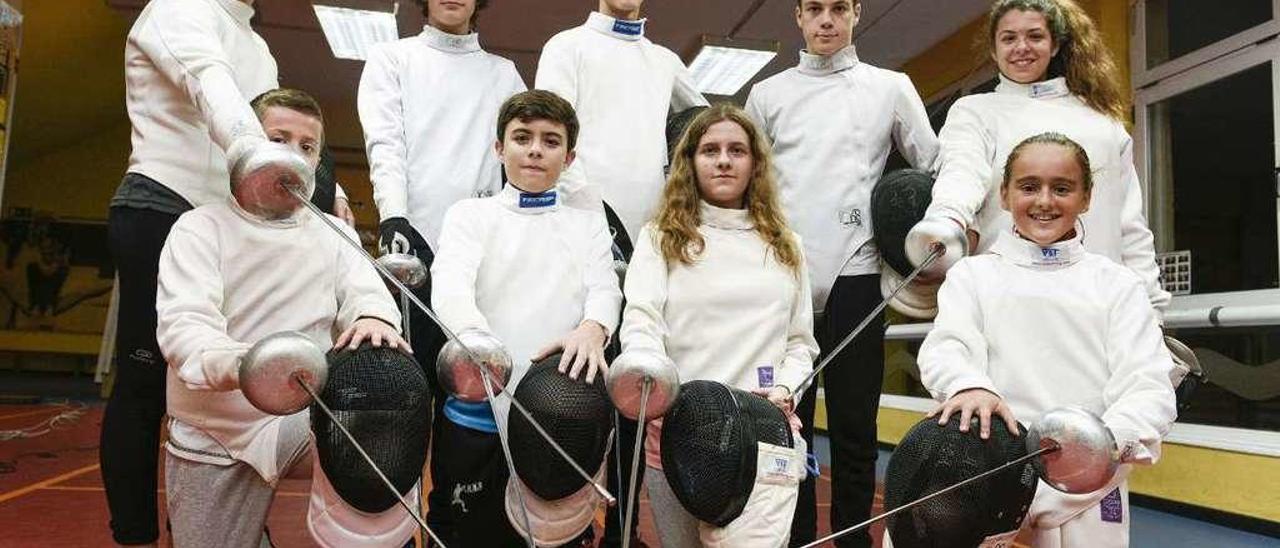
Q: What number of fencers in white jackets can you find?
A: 9